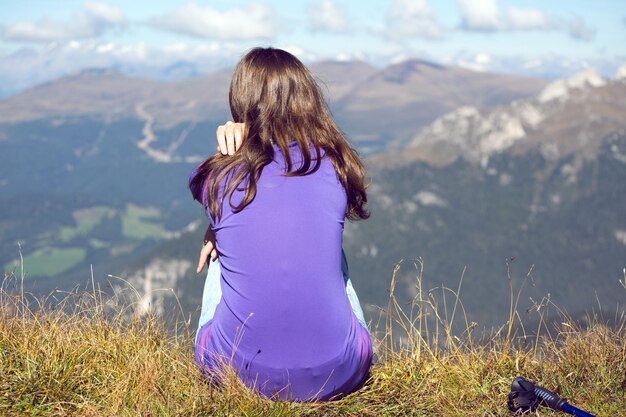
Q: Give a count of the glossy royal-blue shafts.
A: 1